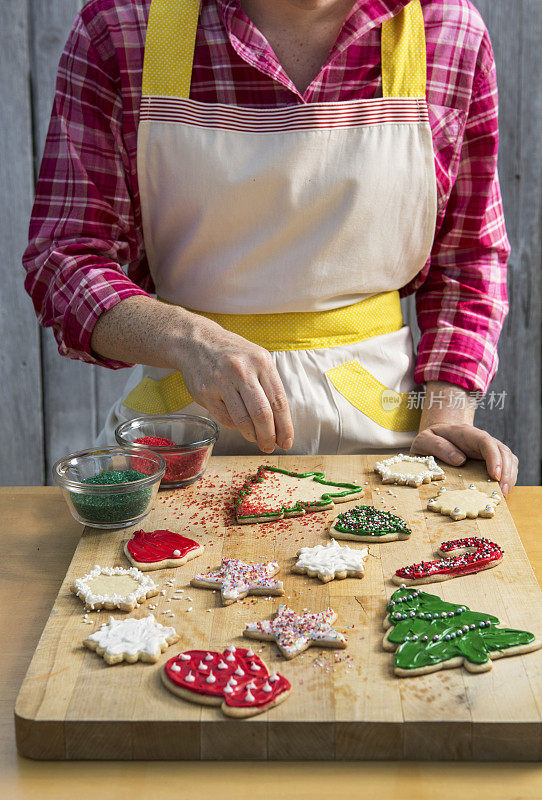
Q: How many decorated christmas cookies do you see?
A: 13